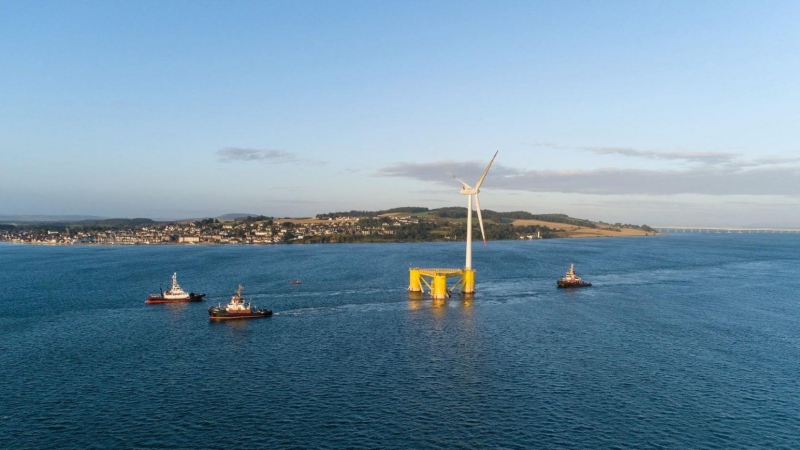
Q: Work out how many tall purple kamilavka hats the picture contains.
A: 0